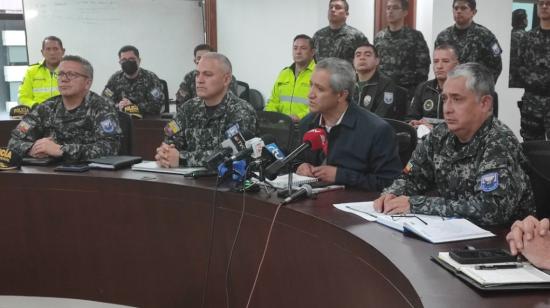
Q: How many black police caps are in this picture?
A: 3